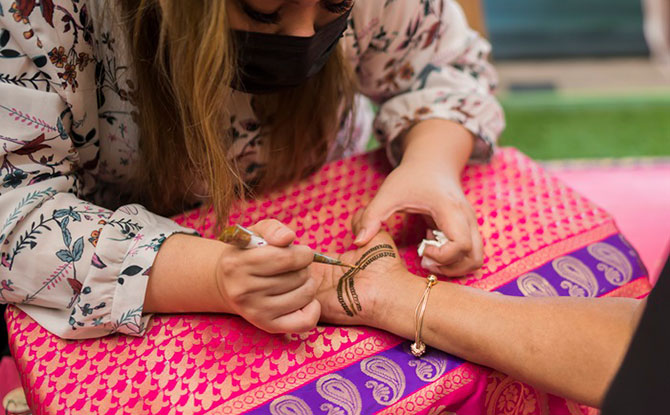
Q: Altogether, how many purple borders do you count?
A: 1